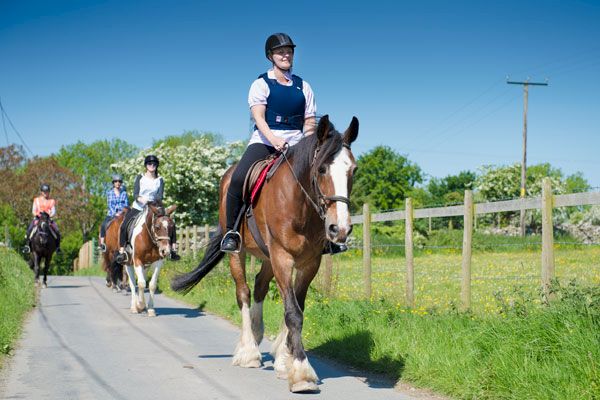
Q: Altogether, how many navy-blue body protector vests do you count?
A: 1